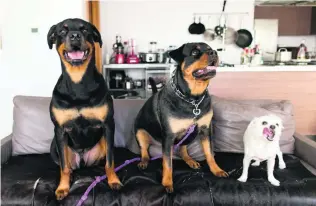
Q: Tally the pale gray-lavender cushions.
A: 3